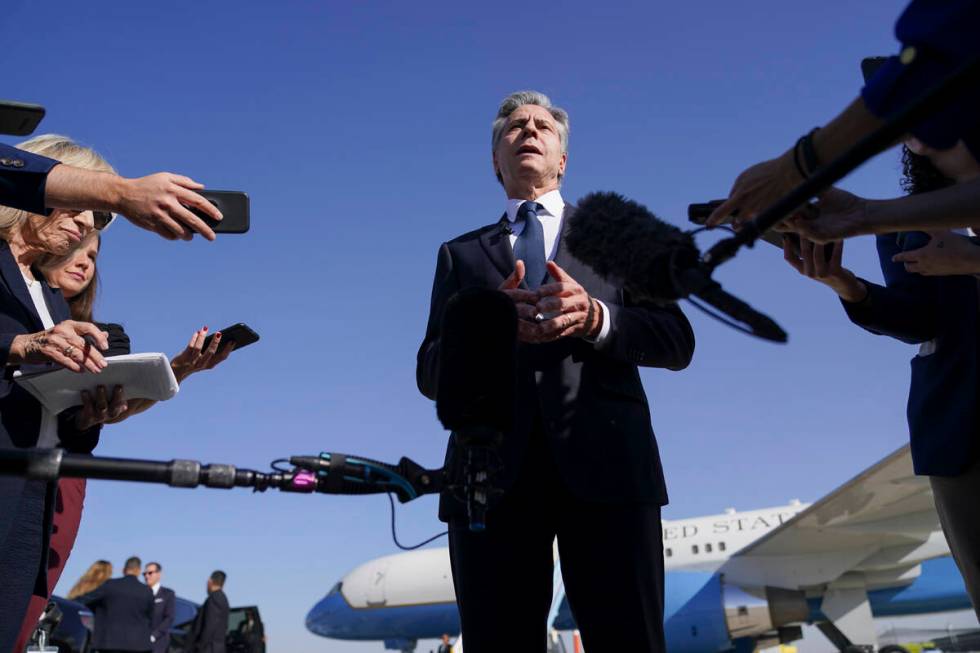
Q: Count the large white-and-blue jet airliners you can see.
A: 1